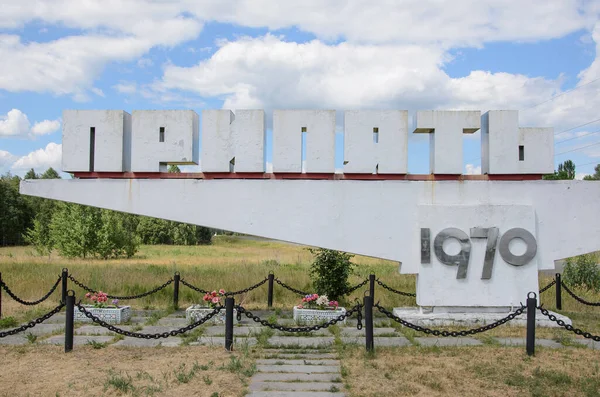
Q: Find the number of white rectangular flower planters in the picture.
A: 3